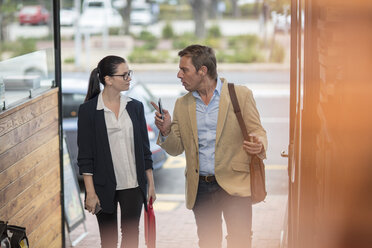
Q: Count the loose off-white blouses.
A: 1